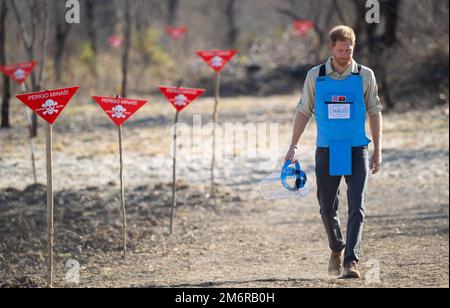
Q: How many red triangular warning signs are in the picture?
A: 8